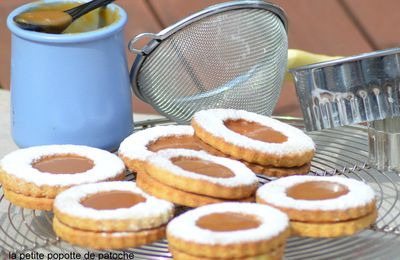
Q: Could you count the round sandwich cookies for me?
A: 7